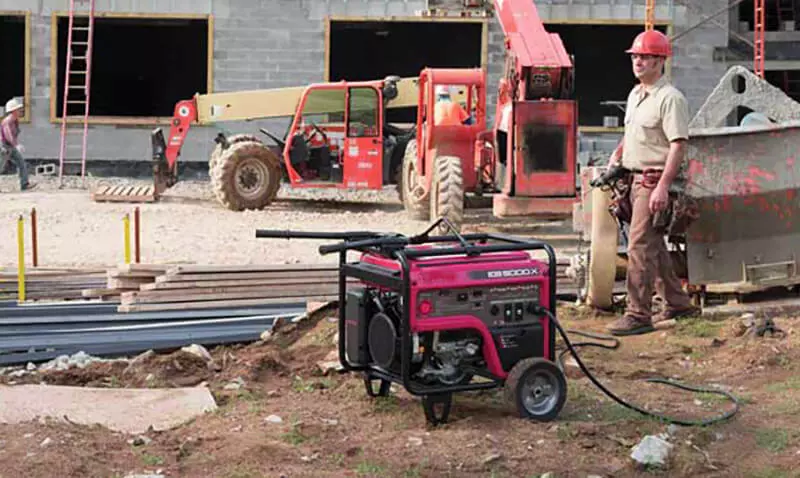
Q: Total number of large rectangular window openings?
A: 4